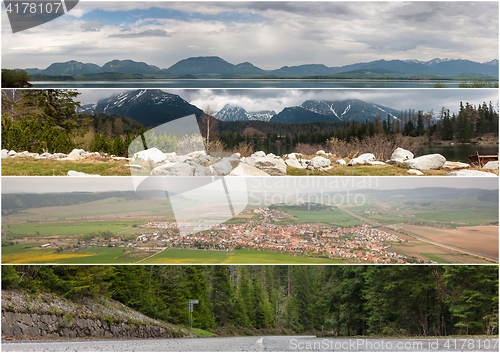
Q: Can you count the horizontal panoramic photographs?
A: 4